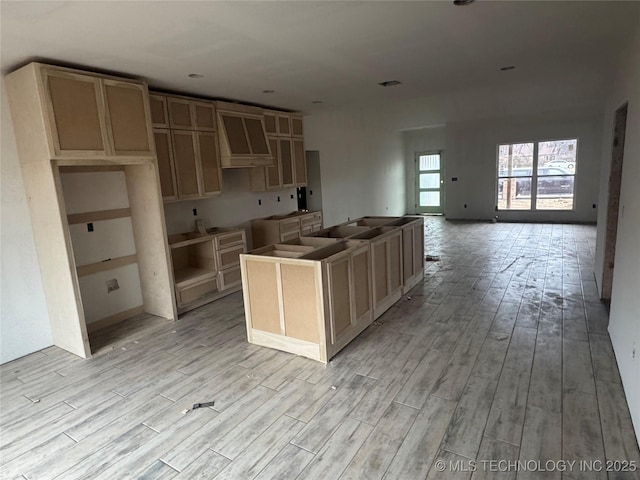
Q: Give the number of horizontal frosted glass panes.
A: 3